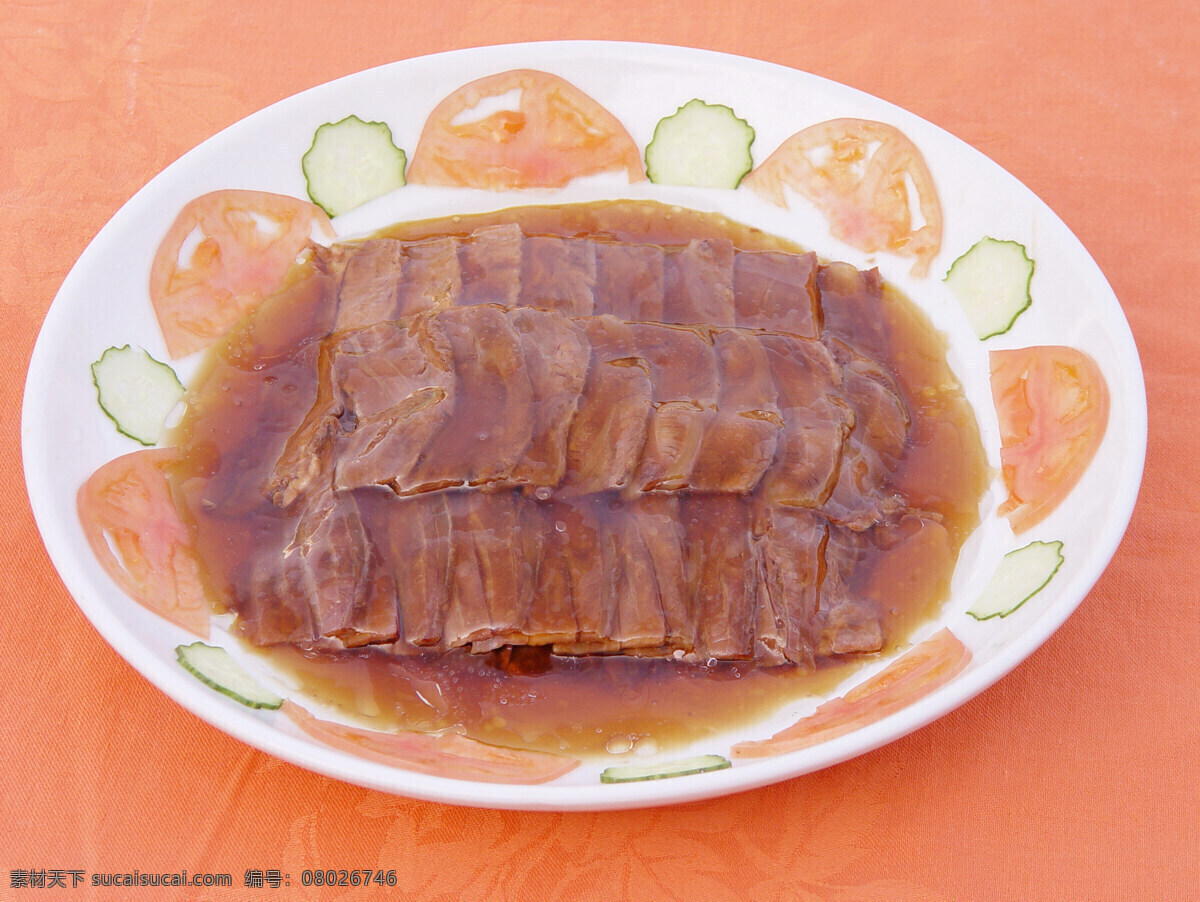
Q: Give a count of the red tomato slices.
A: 7